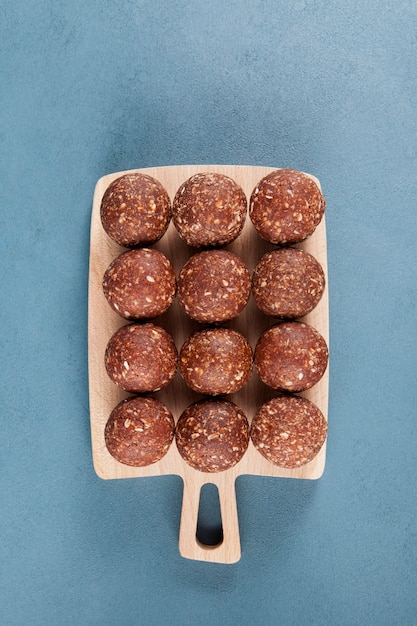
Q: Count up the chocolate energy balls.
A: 12